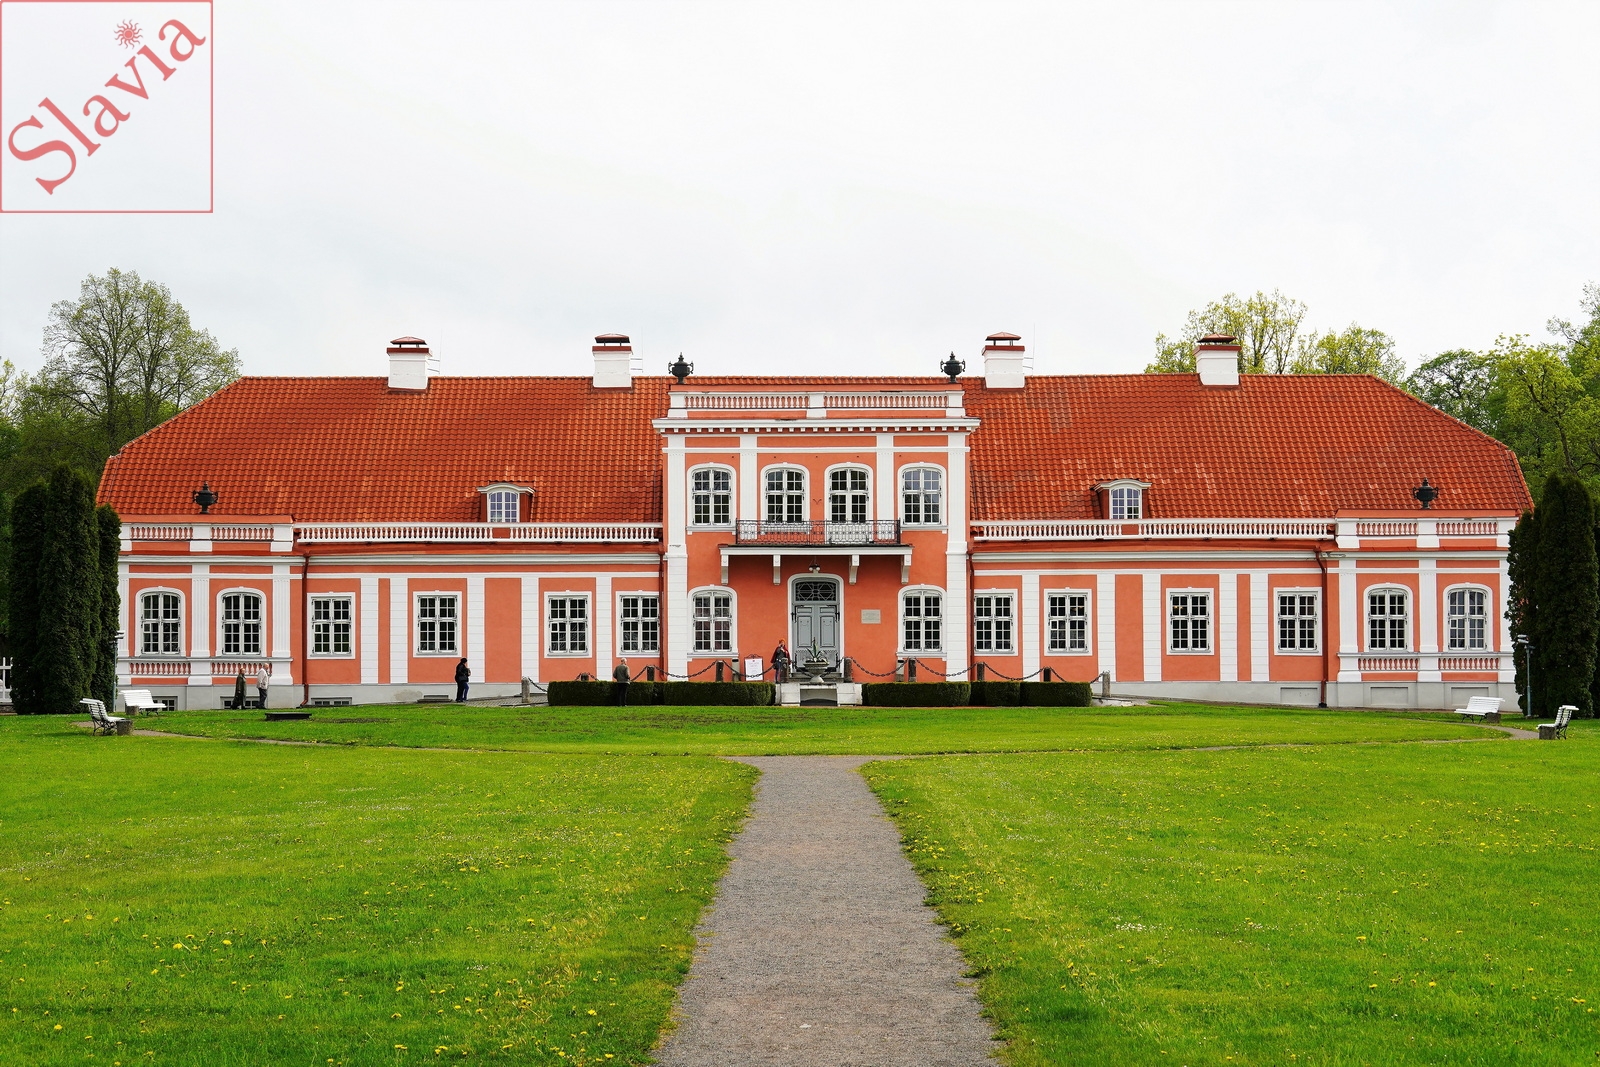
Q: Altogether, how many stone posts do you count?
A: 10